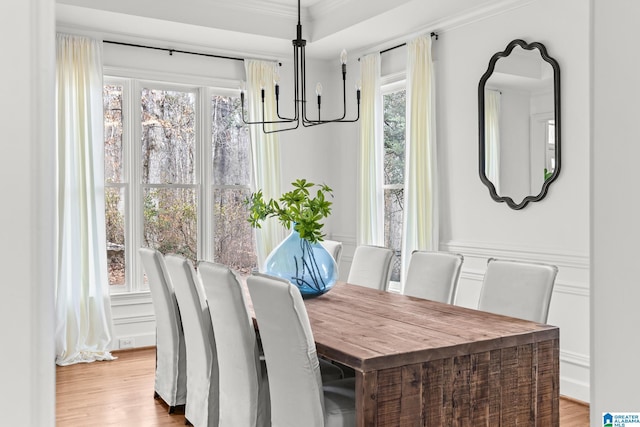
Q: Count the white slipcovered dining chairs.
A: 8